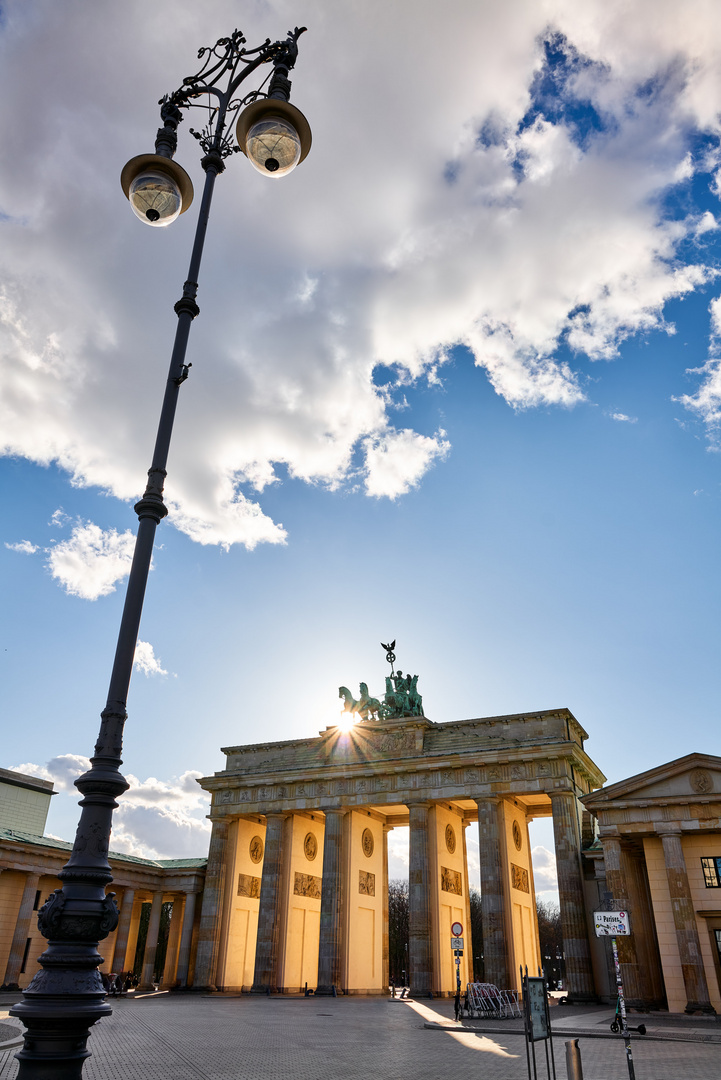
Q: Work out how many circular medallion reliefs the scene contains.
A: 6